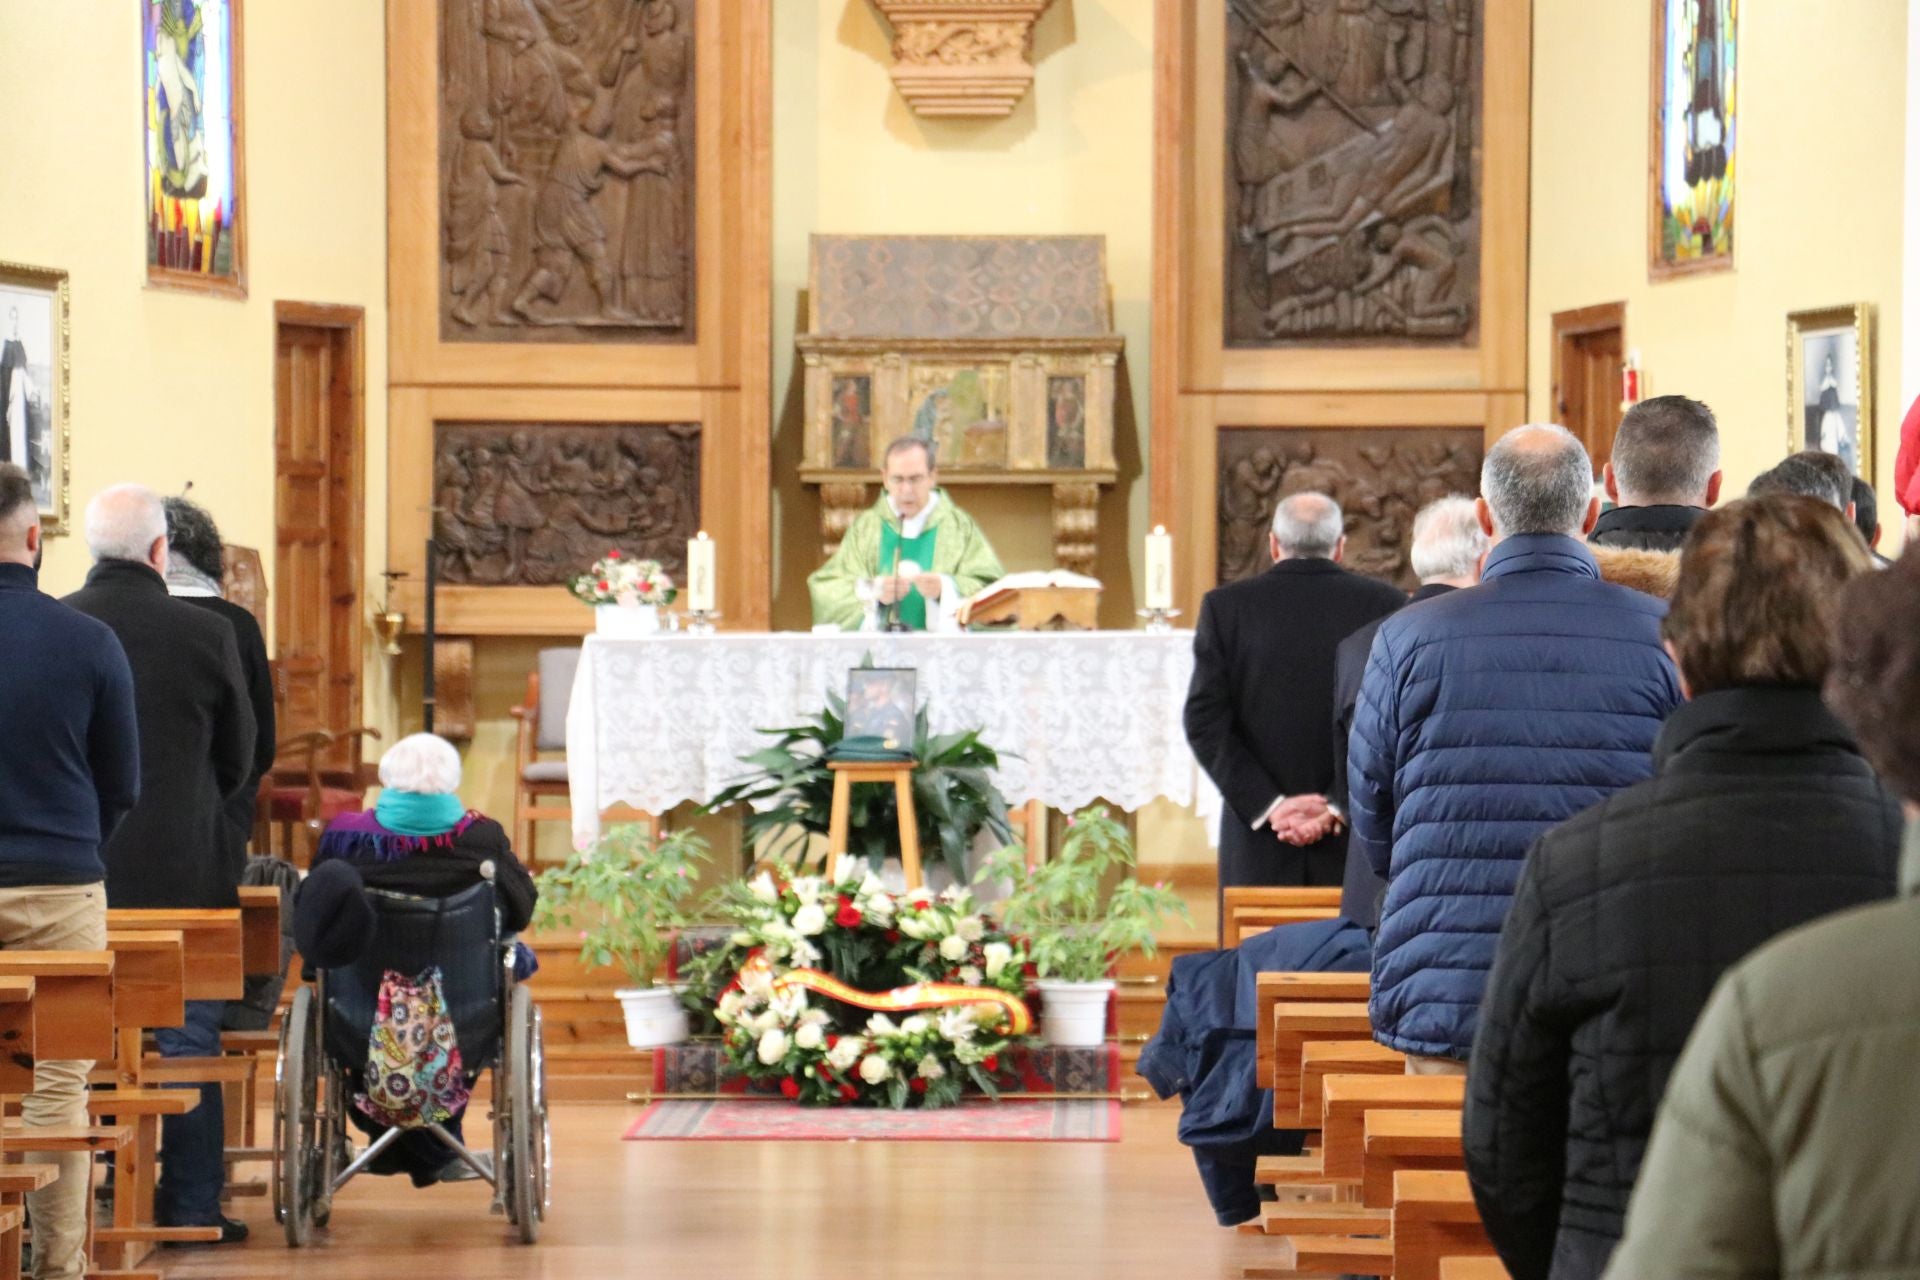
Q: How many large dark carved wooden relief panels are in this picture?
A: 4